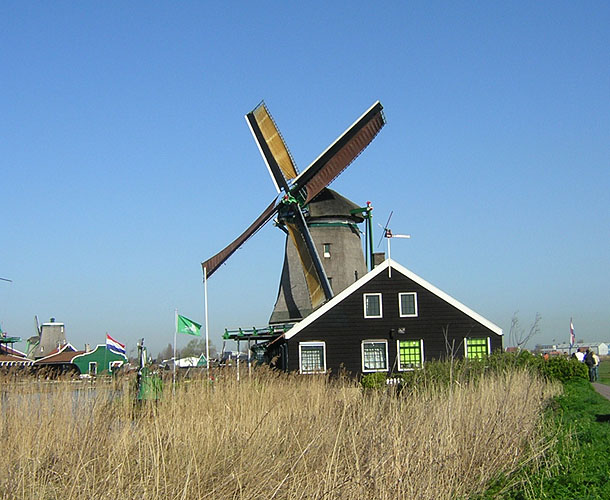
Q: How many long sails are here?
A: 4